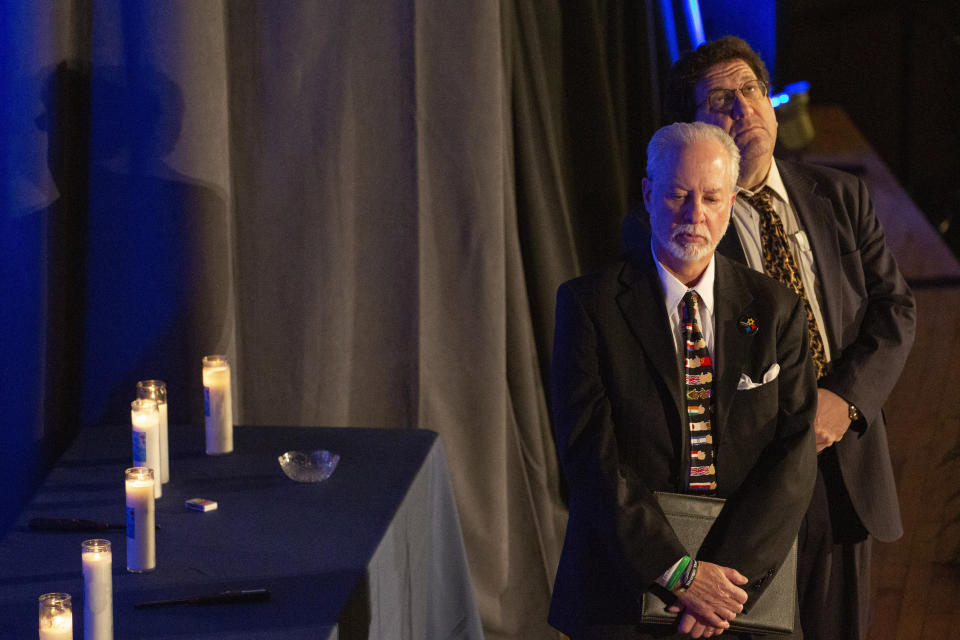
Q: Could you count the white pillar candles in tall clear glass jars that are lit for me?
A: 6